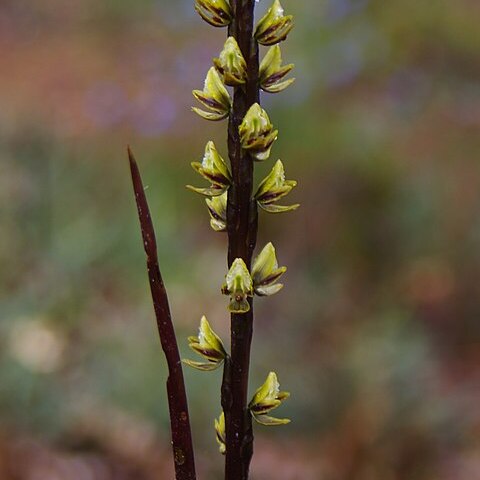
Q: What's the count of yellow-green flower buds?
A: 14